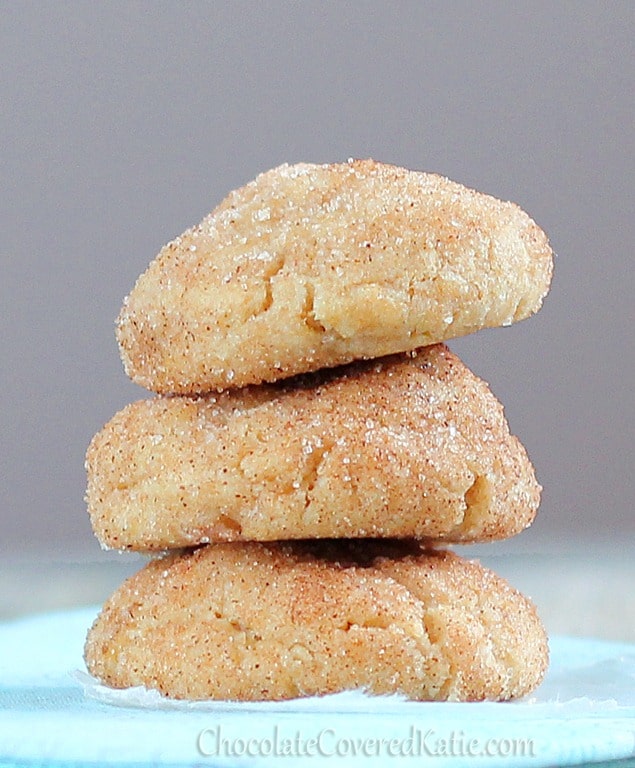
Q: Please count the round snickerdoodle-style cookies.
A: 3